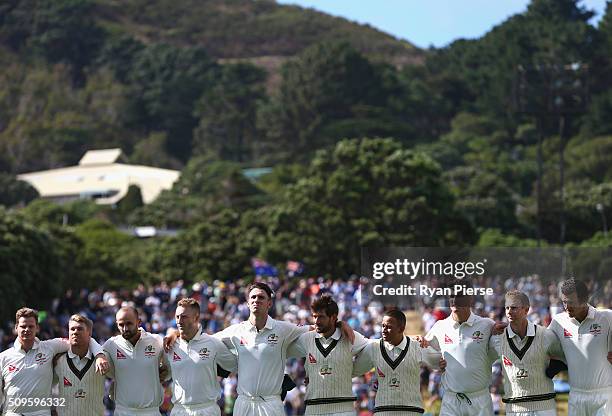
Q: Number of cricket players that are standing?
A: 10